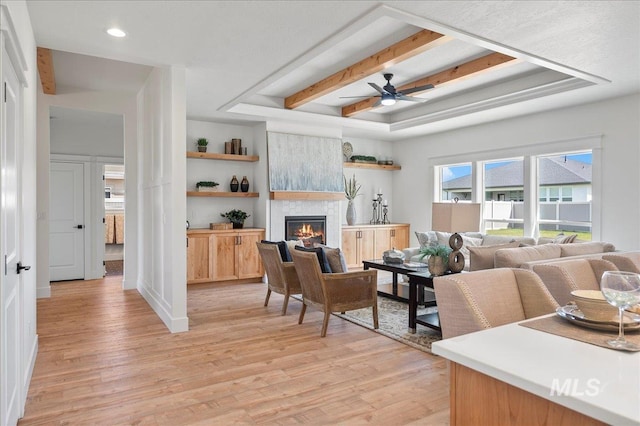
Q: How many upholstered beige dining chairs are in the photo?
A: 3